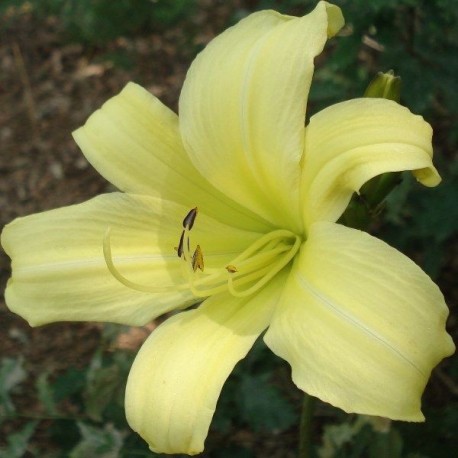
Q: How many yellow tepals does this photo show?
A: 6